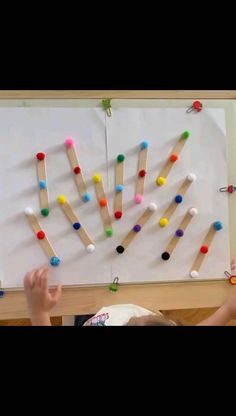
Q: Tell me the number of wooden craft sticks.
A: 12